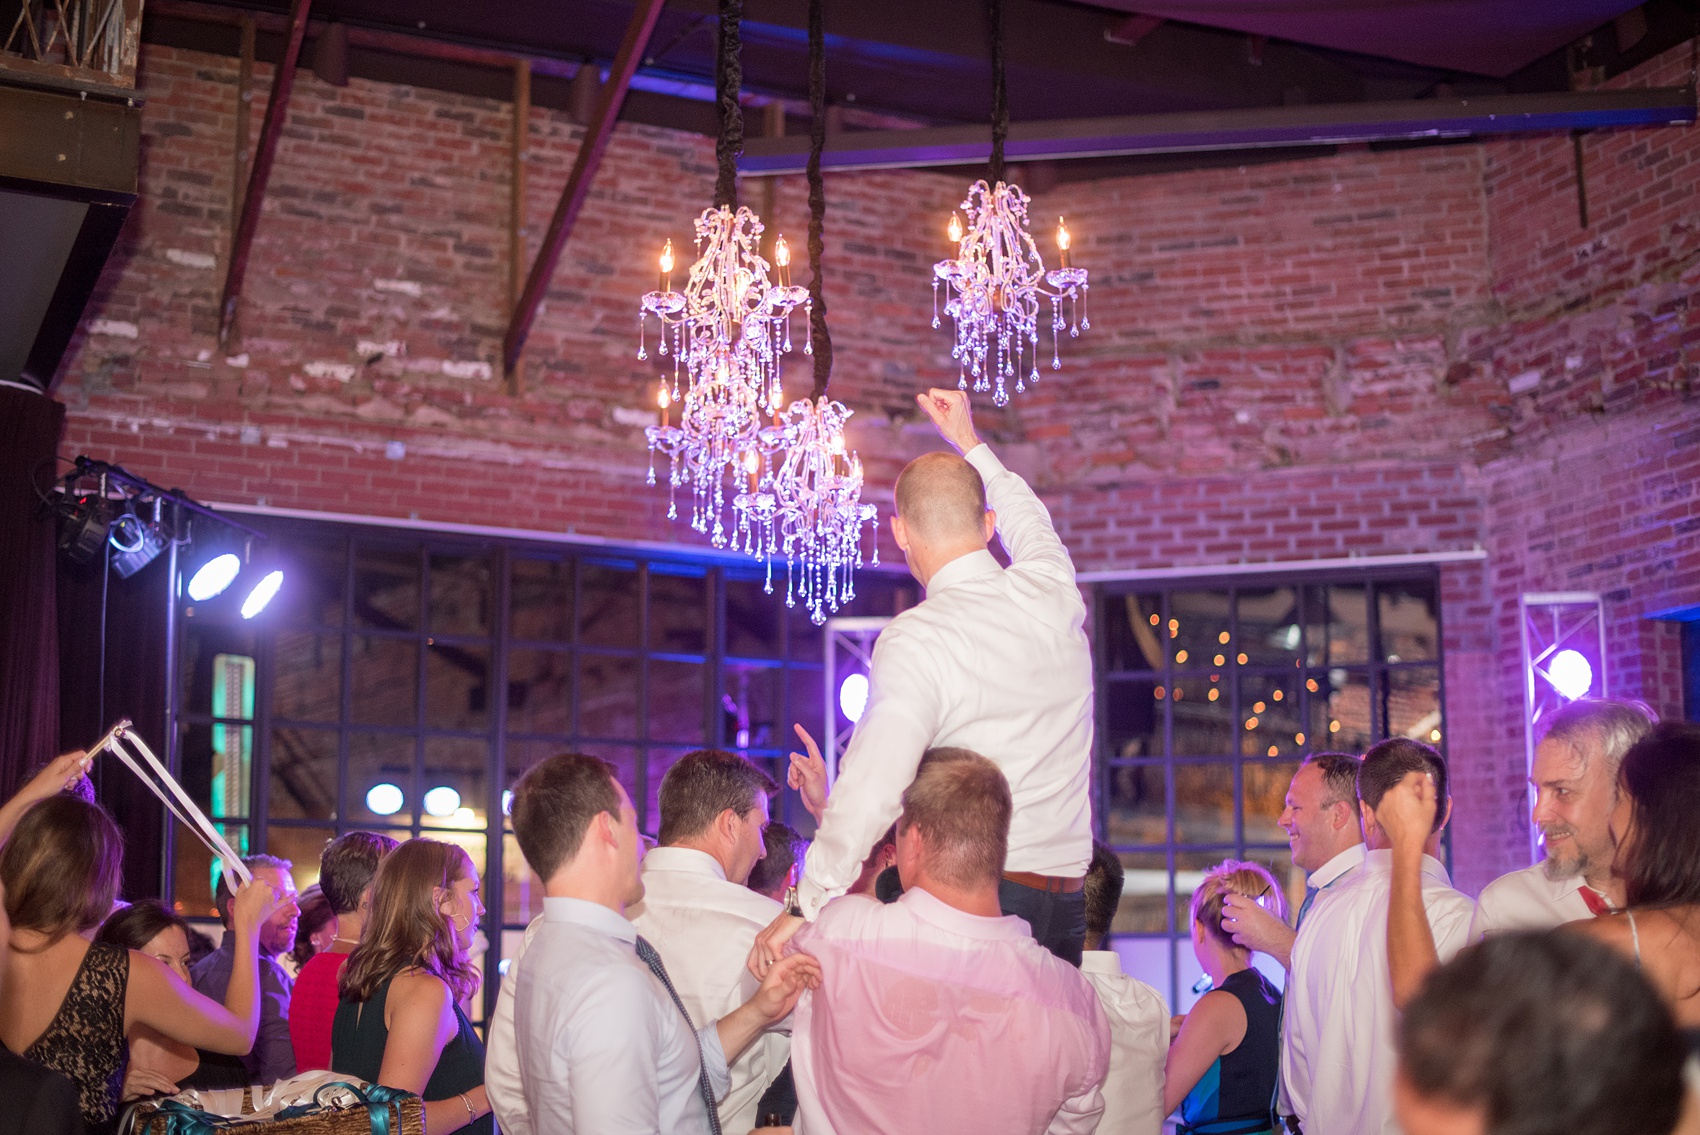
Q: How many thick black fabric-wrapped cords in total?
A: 3